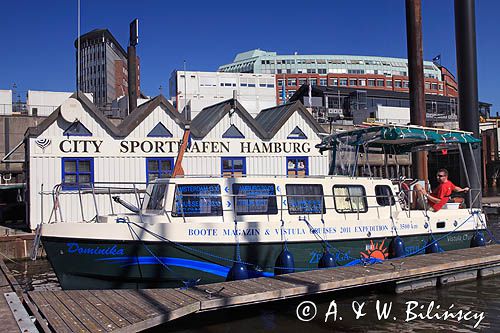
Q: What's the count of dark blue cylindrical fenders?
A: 6